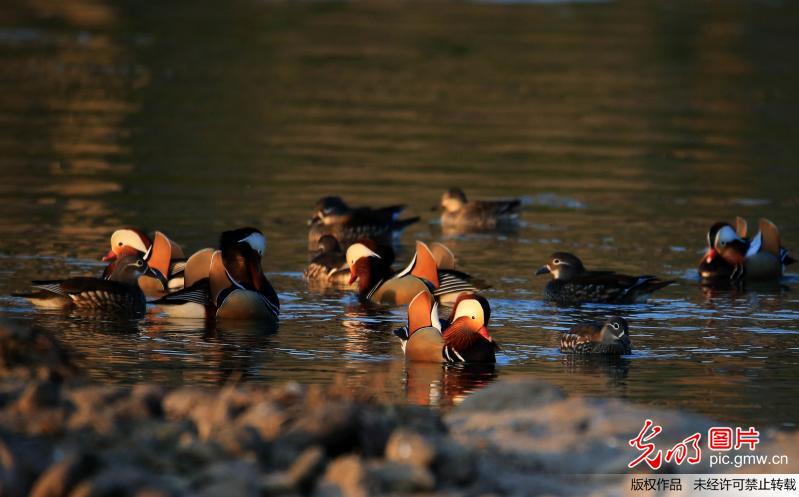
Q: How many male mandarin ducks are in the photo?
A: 5